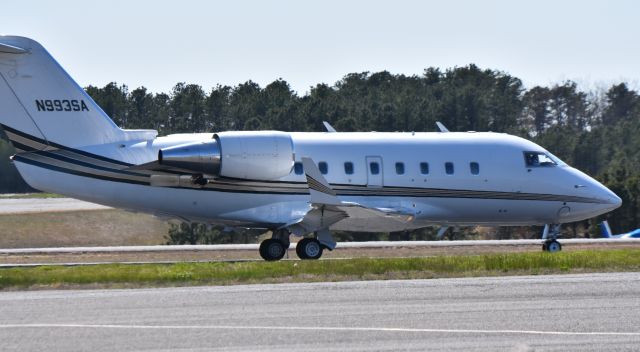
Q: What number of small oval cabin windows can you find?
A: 8